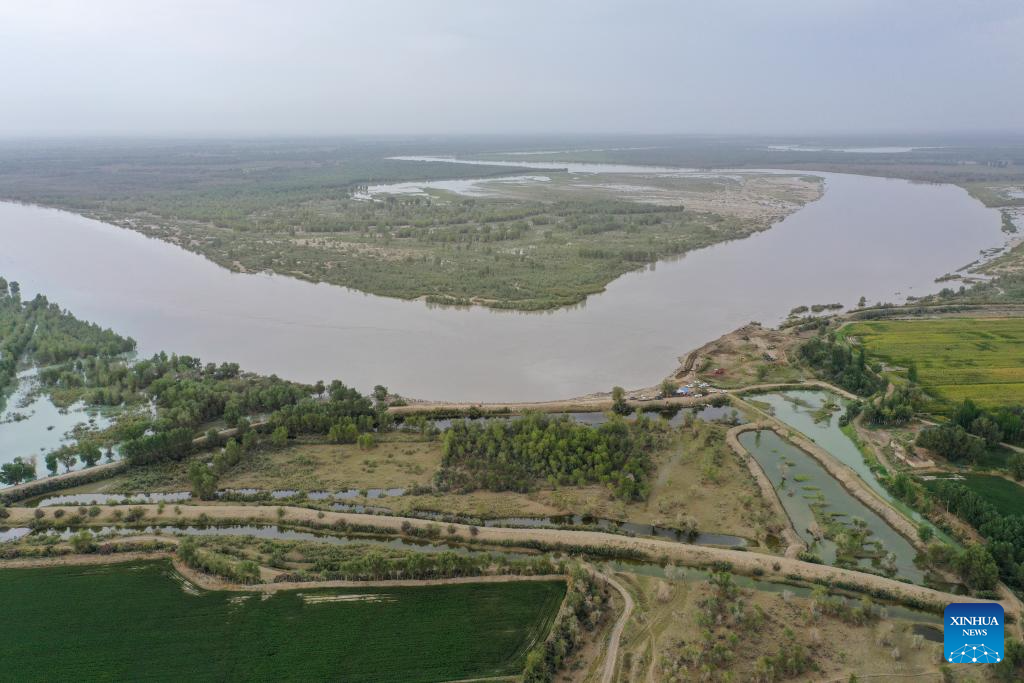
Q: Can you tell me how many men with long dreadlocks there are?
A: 0